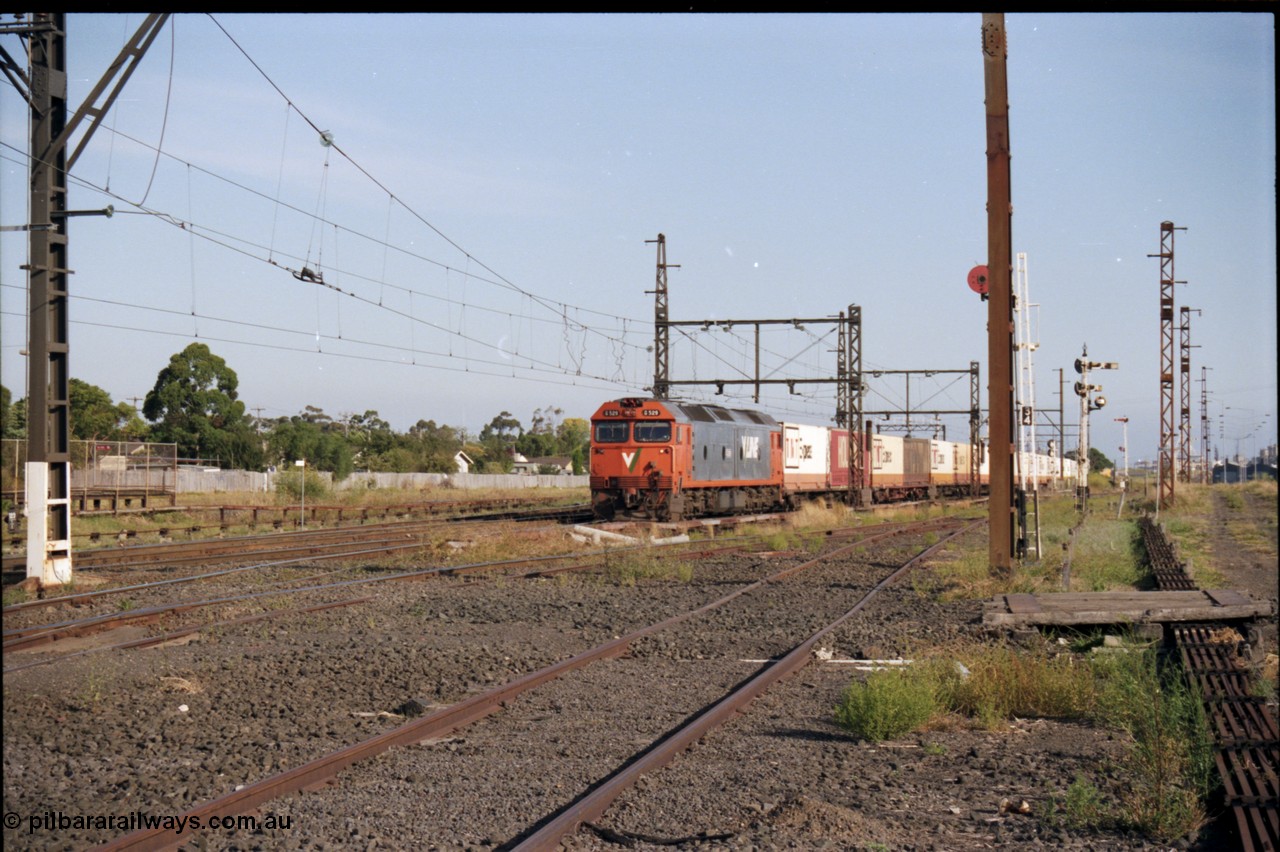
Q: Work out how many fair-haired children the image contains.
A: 0